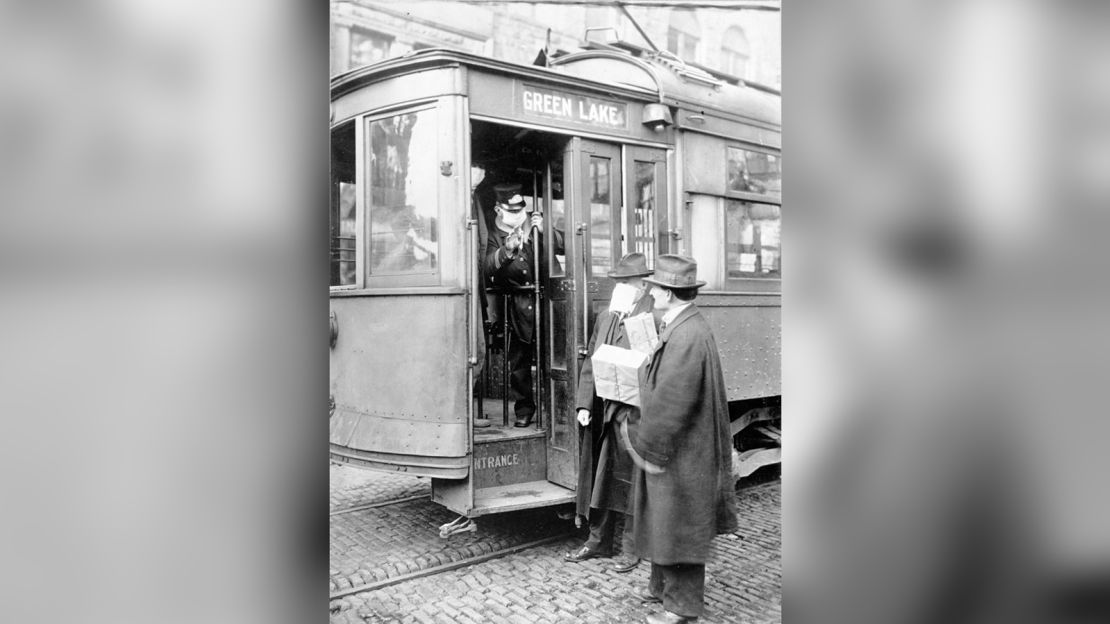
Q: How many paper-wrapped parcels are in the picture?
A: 2